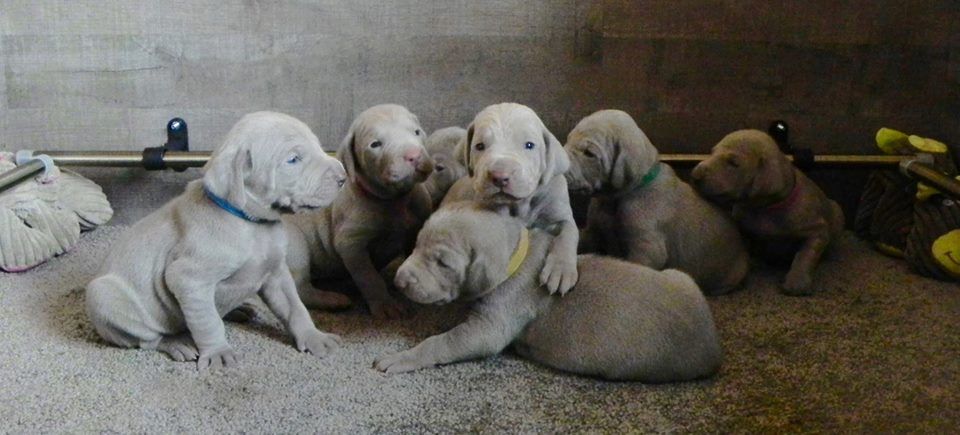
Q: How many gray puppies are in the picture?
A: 7